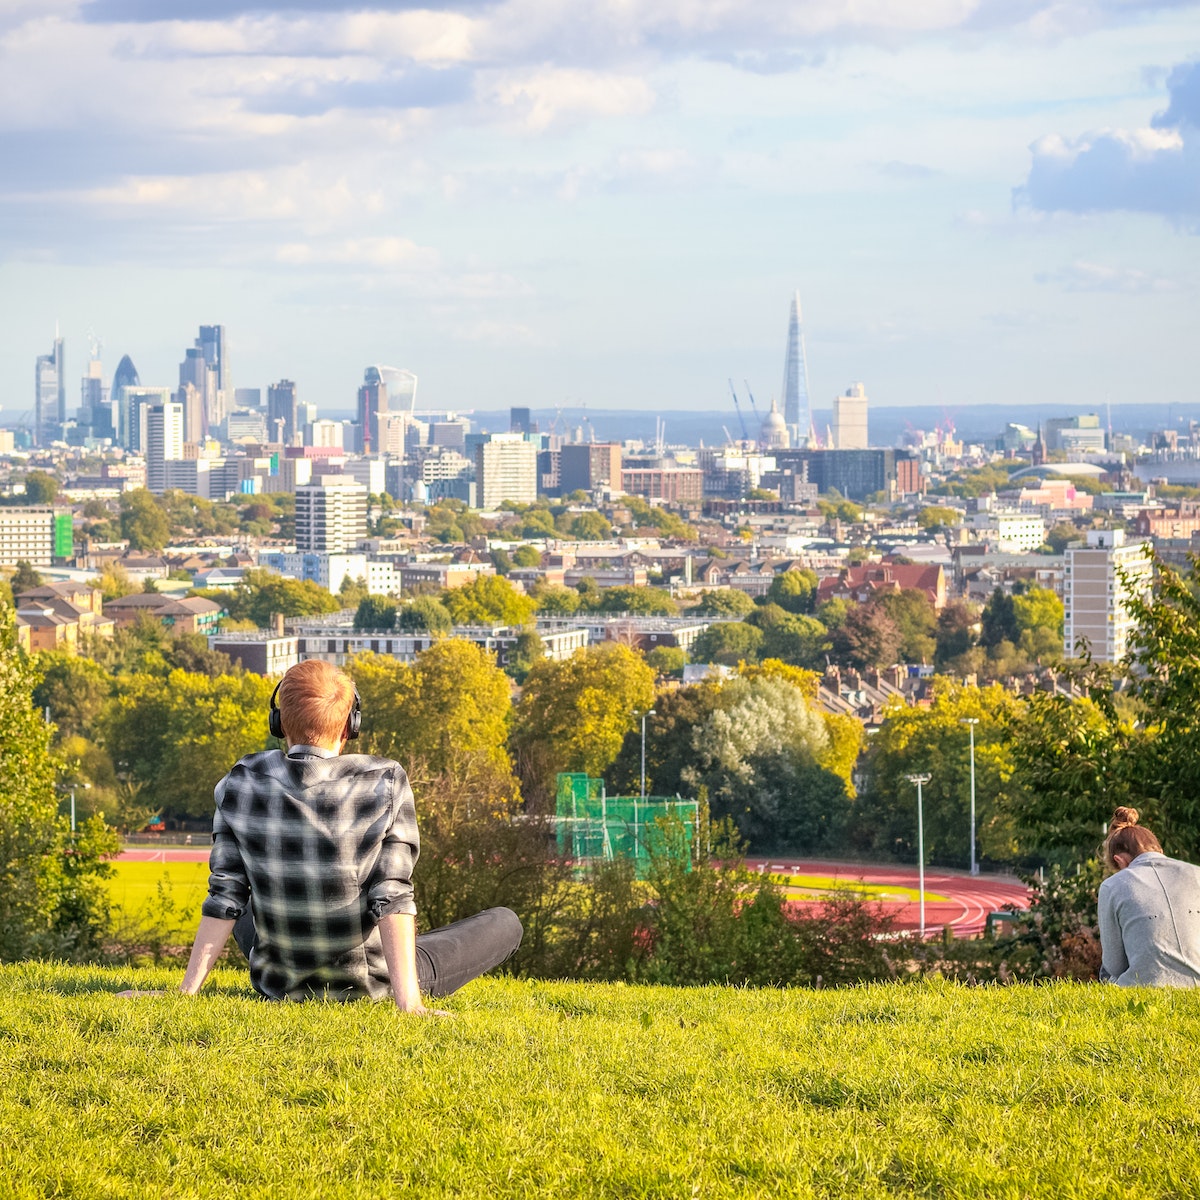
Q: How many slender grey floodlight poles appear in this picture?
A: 4